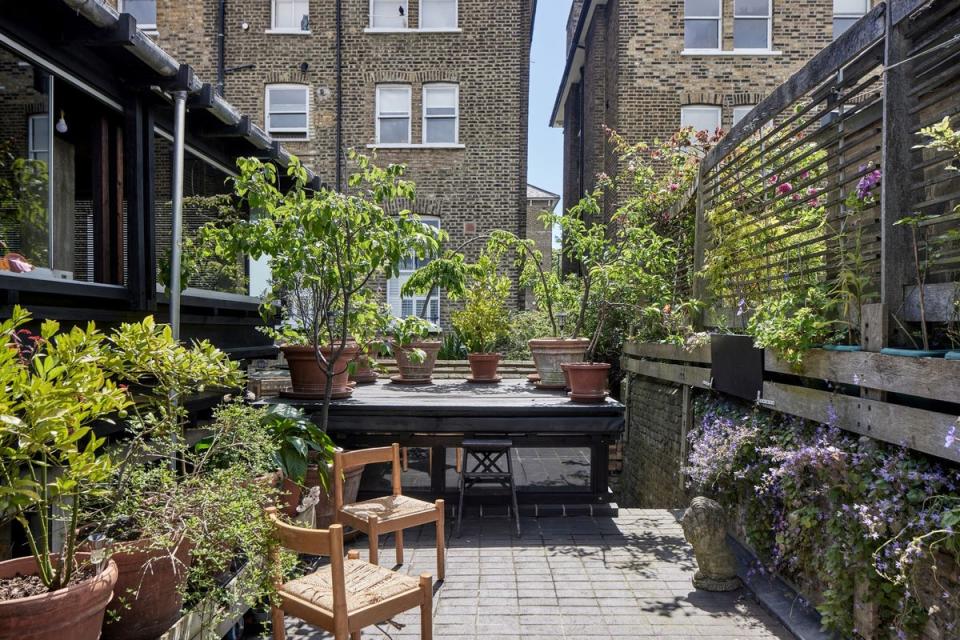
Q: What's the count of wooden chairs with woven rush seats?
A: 2